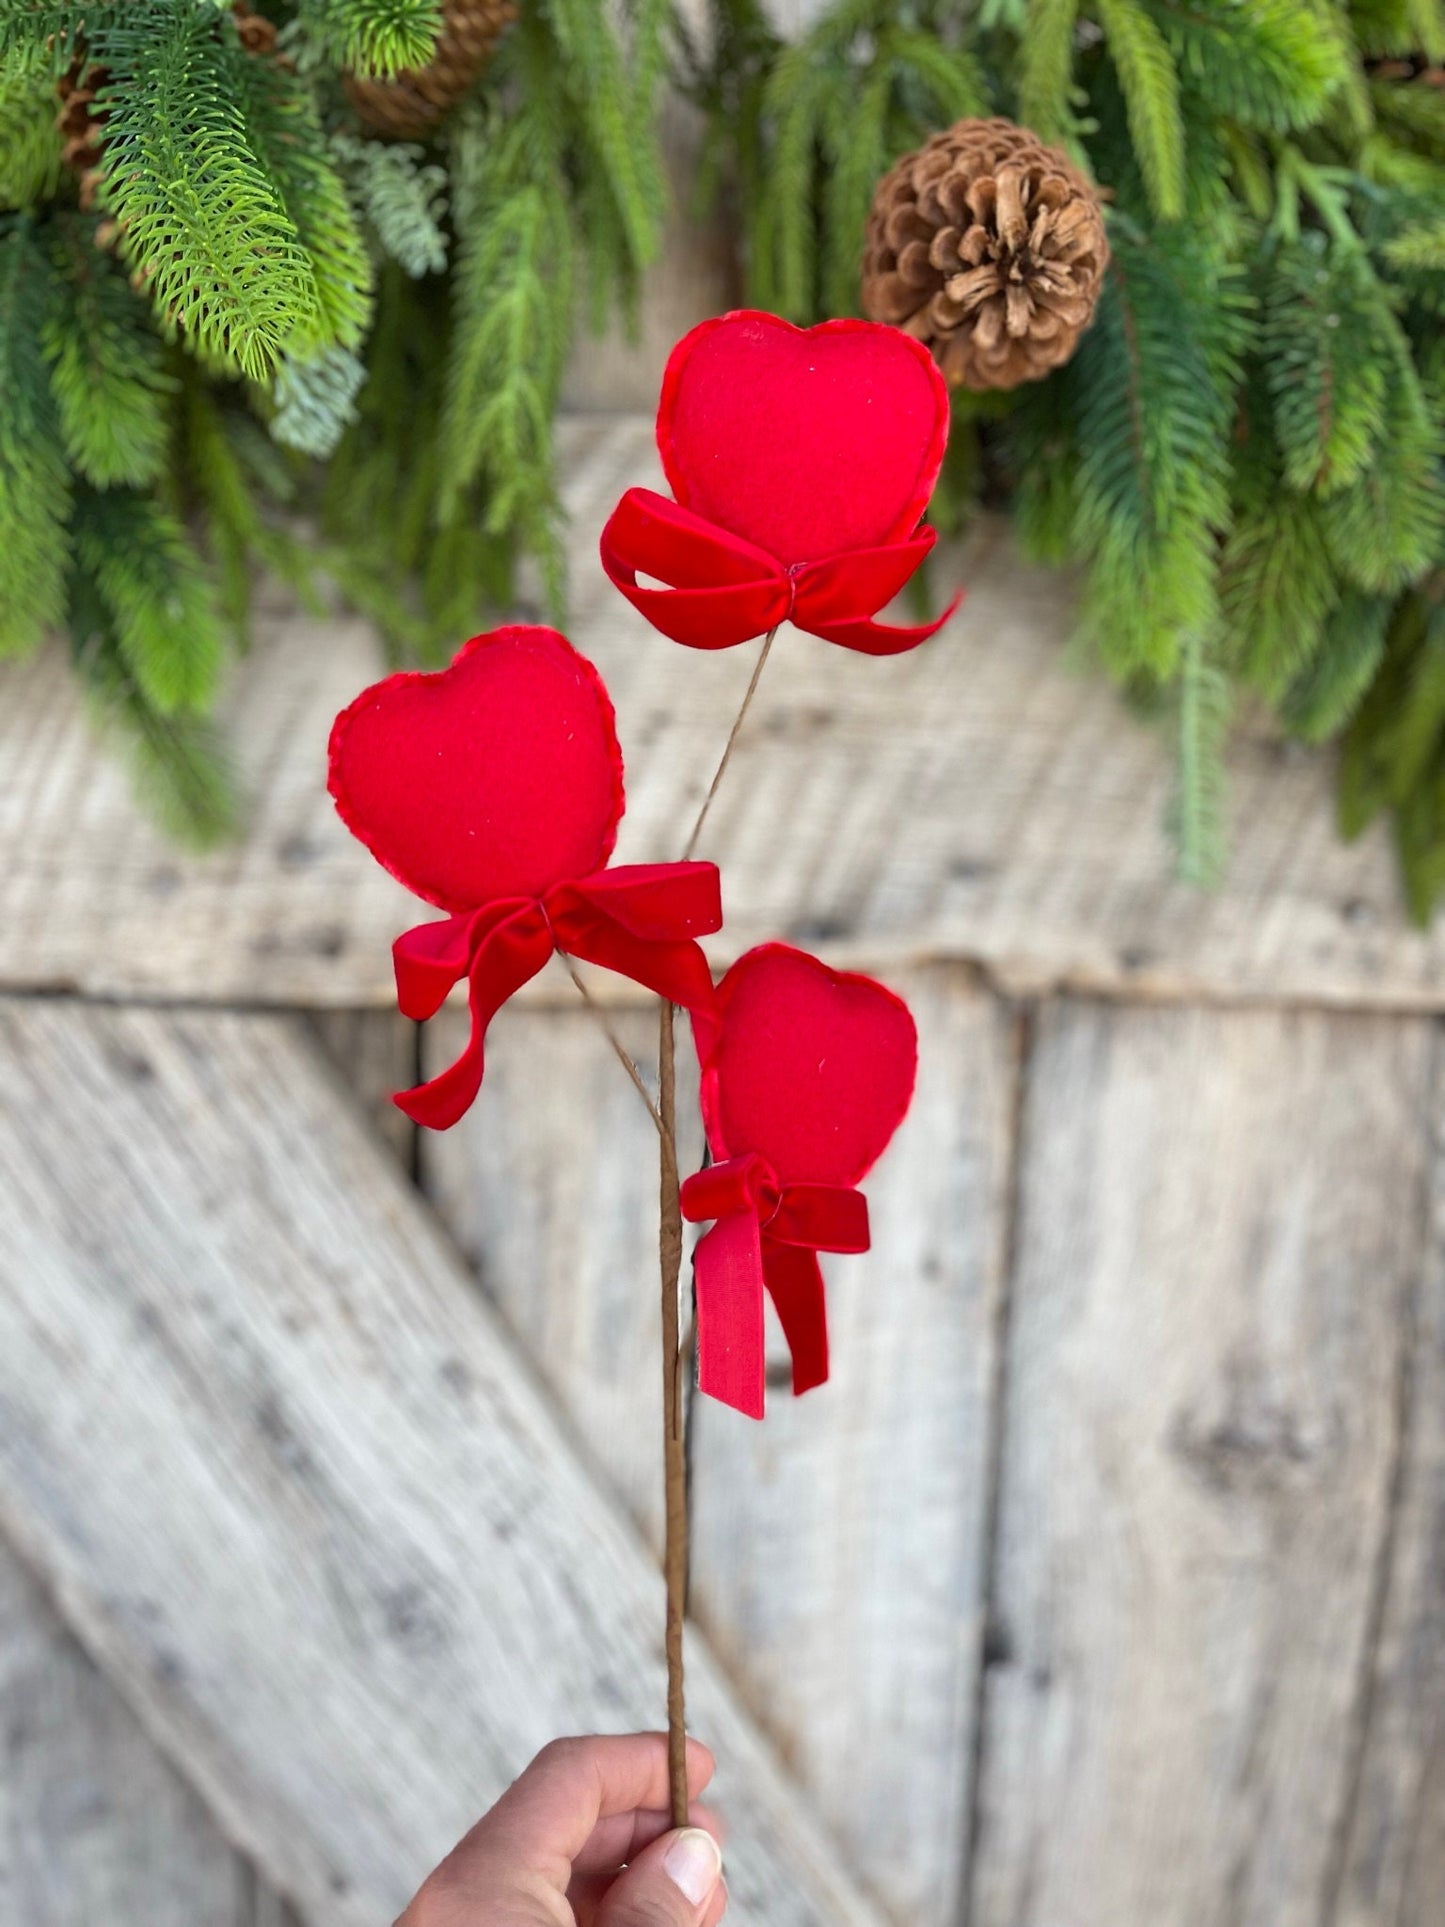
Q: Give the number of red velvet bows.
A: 3